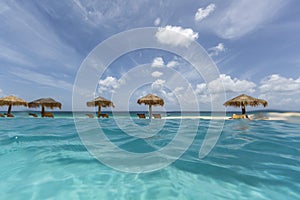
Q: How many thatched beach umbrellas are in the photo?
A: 5